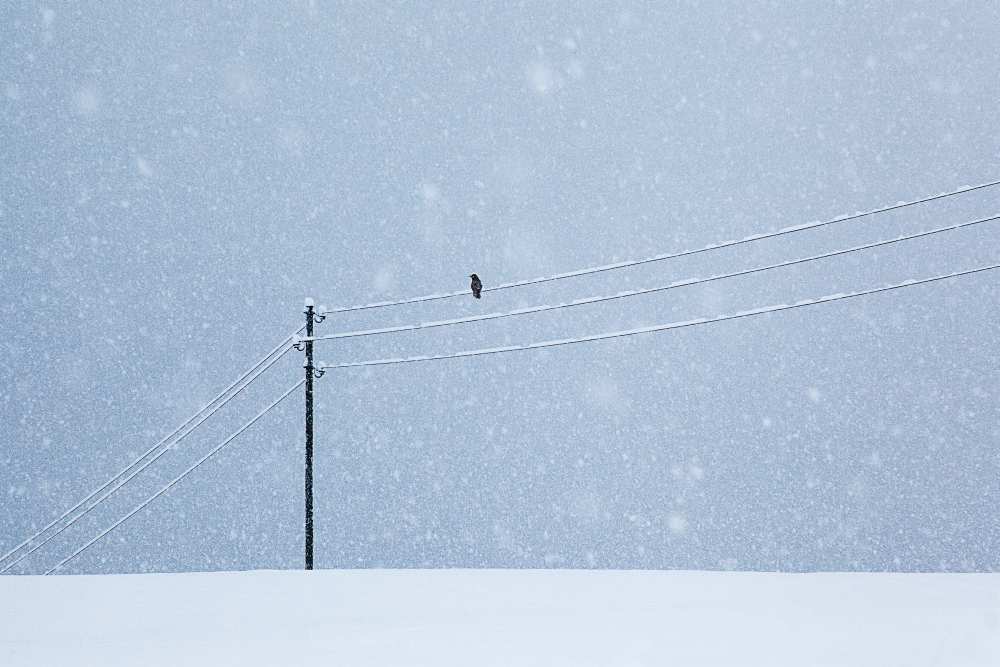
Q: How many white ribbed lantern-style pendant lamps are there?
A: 0